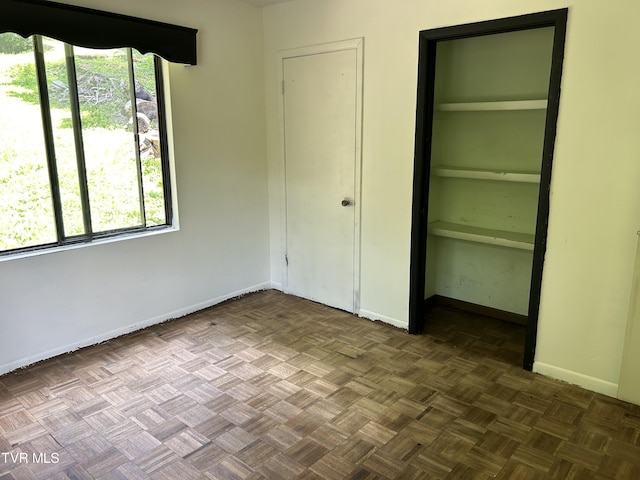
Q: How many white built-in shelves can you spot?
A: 3